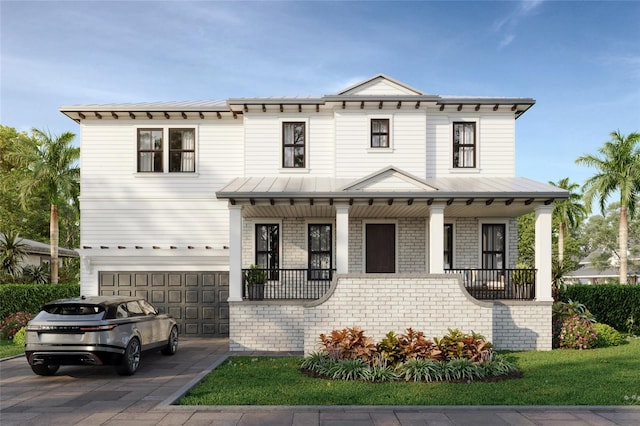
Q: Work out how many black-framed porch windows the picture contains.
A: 4